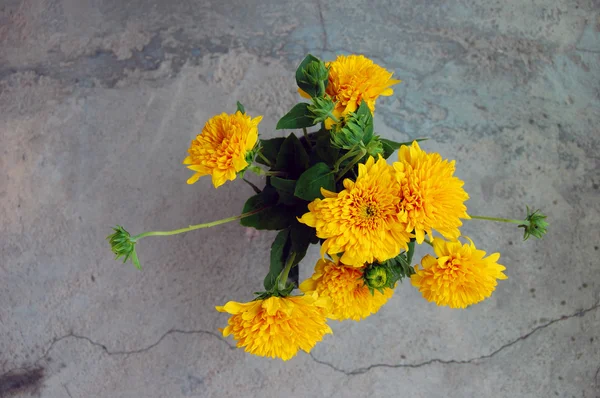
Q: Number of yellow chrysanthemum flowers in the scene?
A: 7